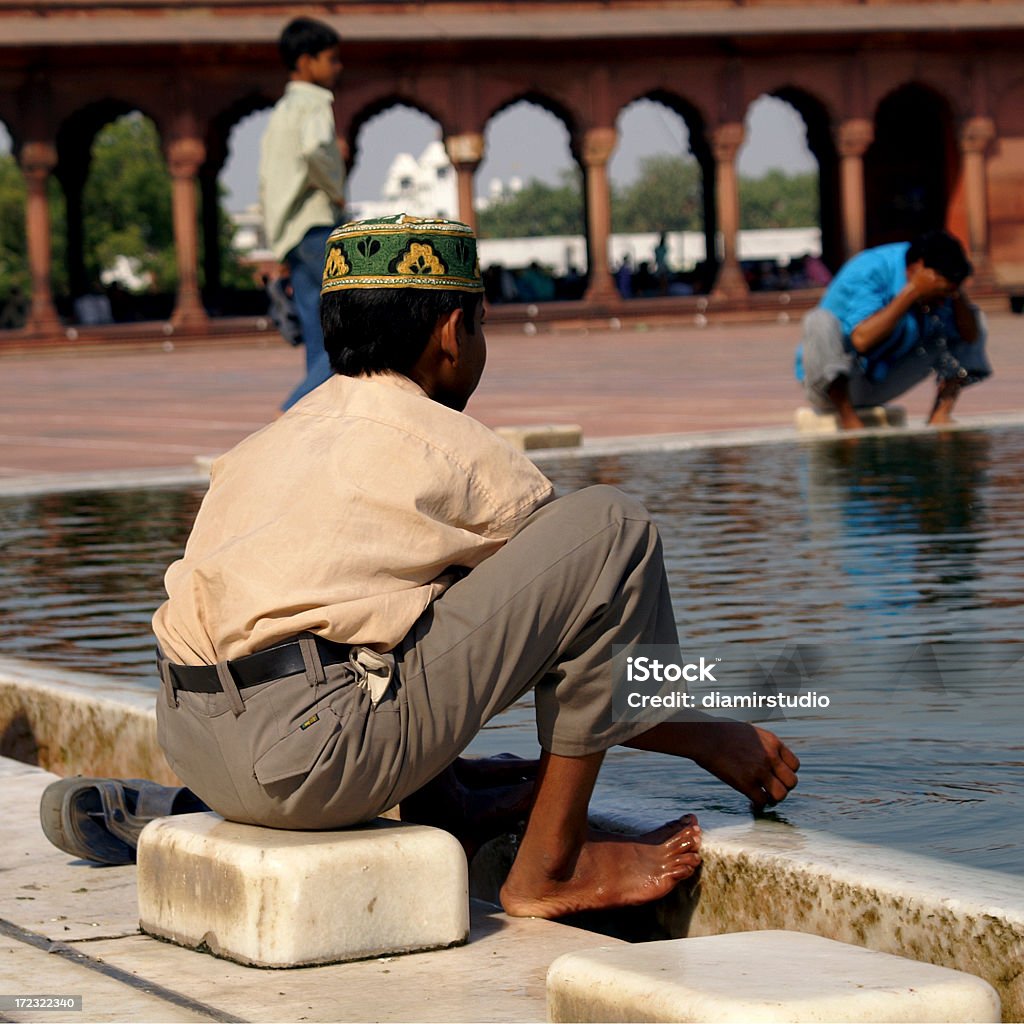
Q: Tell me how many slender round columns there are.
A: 7